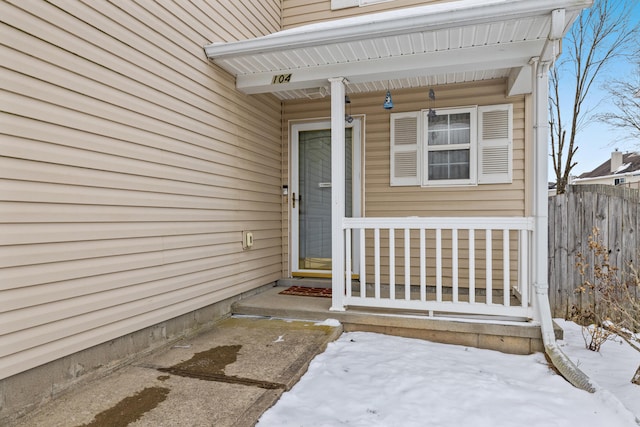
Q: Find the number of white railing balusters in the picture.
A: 12